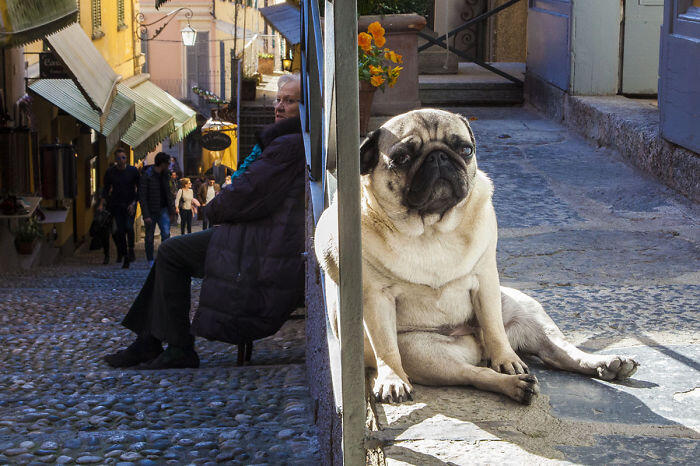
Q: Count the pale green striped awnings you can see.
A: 3